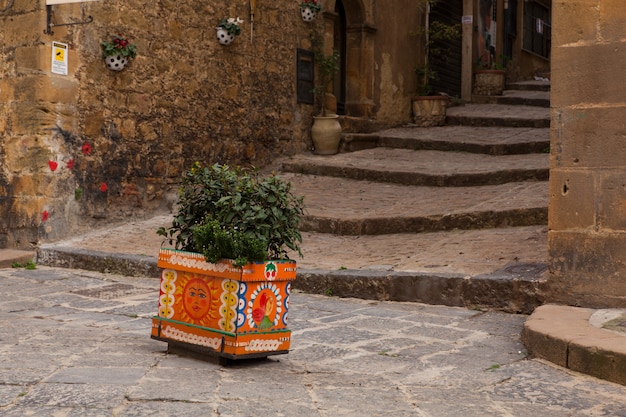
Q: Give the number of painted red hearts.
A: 5